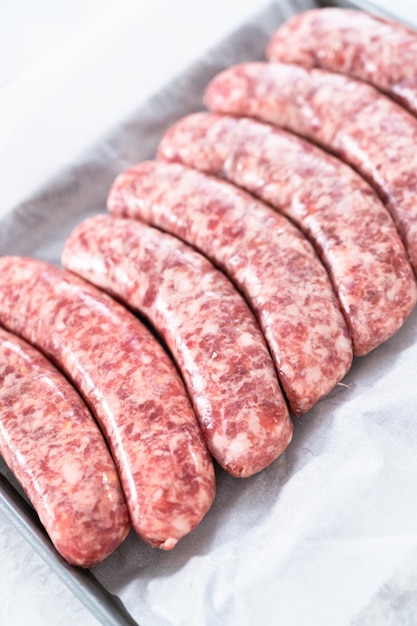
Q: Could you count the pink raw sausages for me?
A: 7